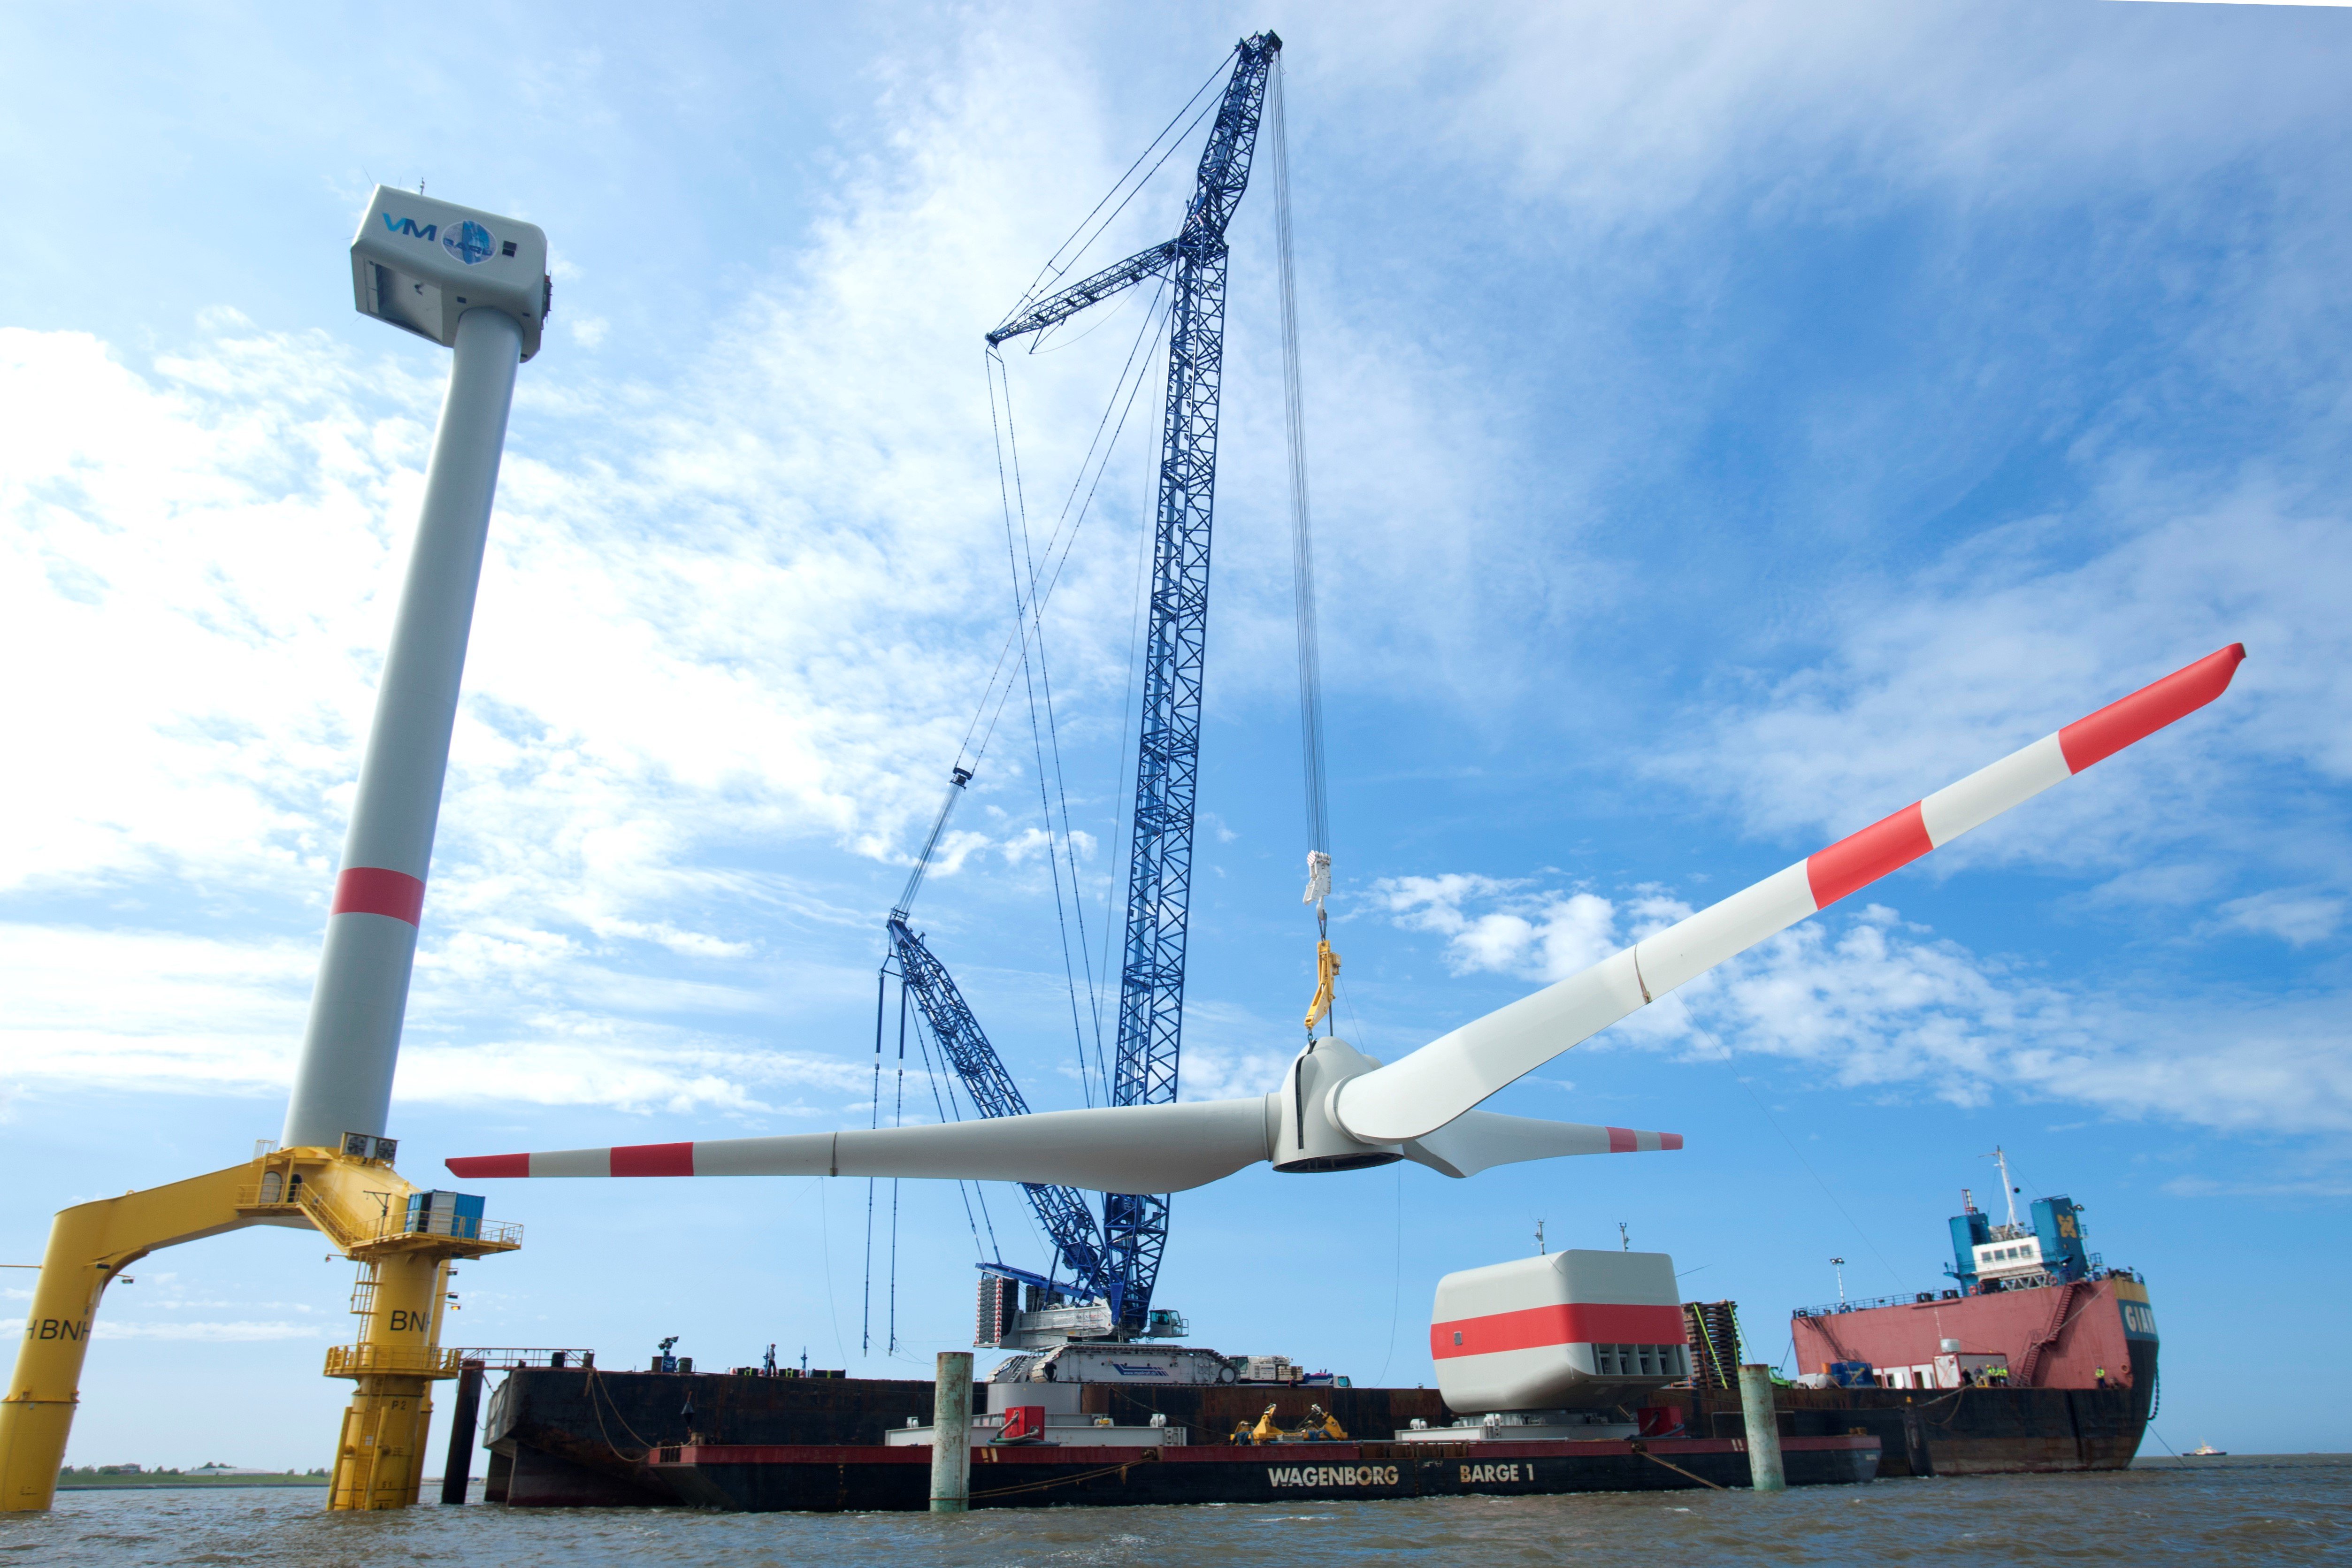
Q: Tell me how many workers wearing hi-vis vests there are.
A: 4